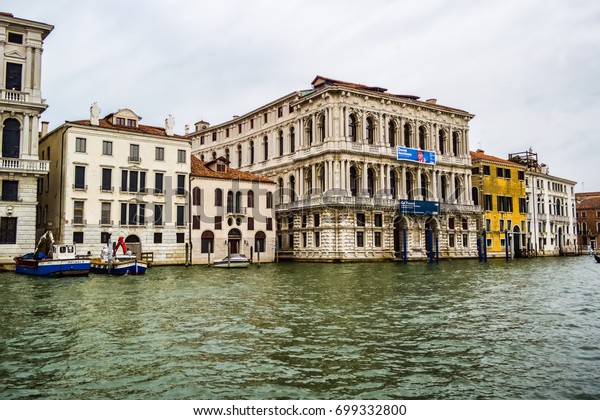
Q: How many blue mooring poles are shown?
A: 6